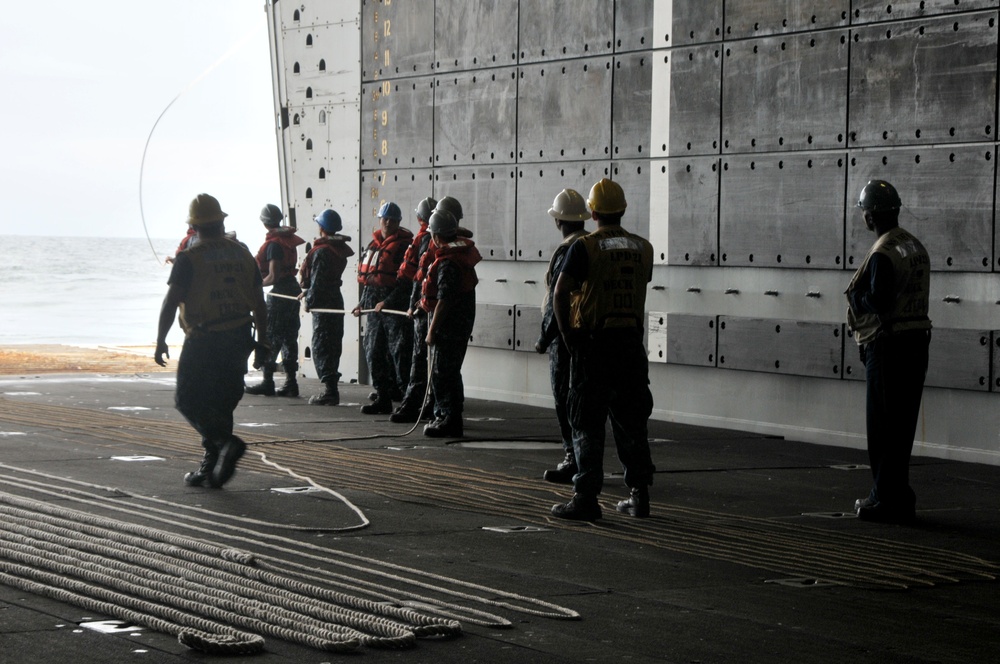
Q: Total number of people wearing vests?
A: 11